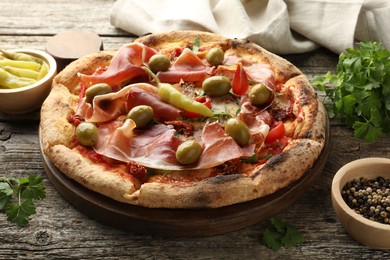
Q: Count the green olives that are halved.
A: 0